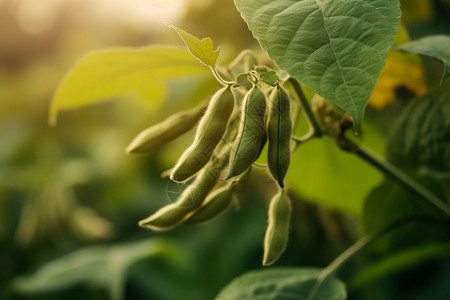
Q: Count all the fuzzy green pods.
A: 7